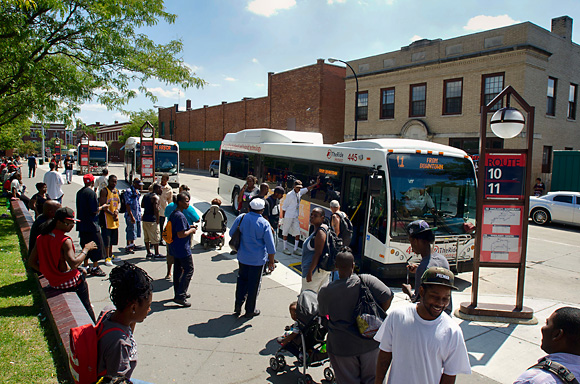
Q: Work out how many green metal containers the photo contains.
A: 1